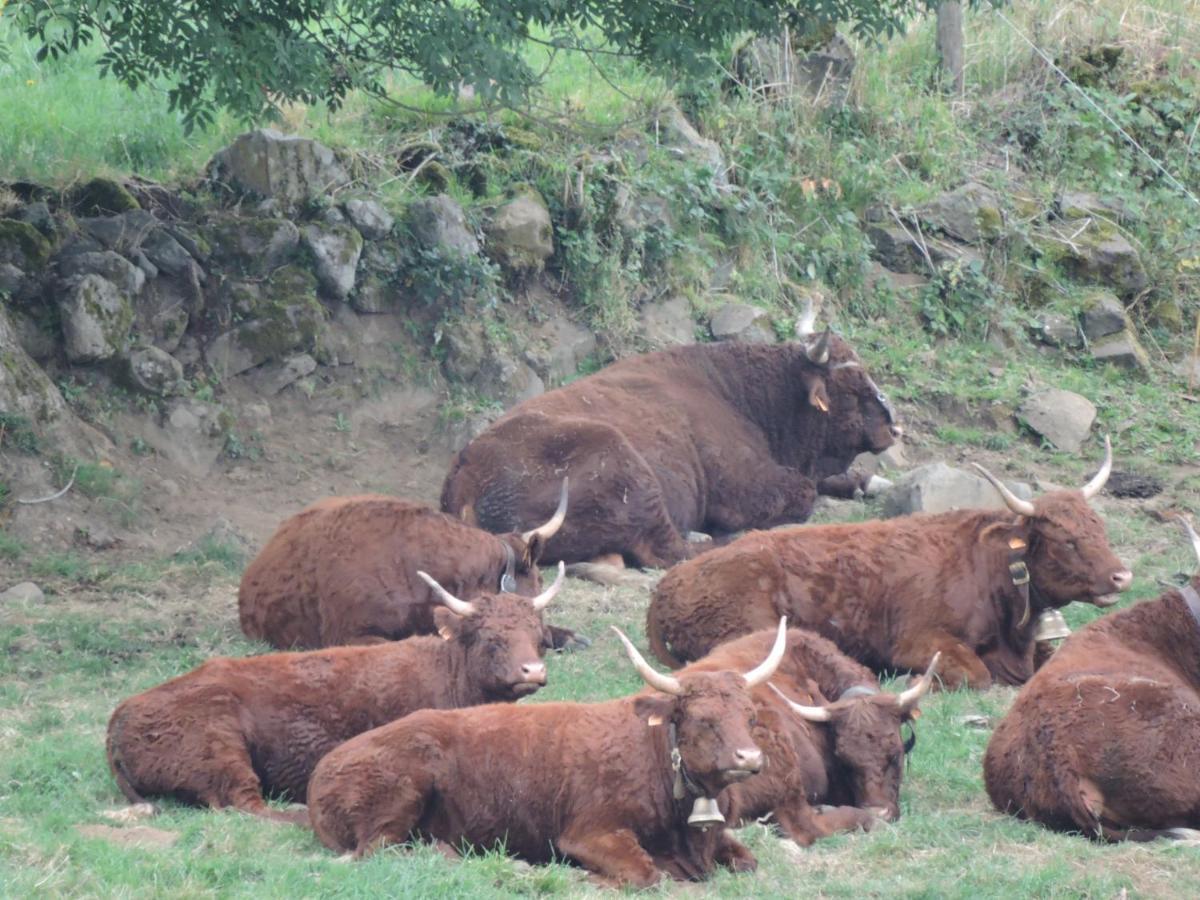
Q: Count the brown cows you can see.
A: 7